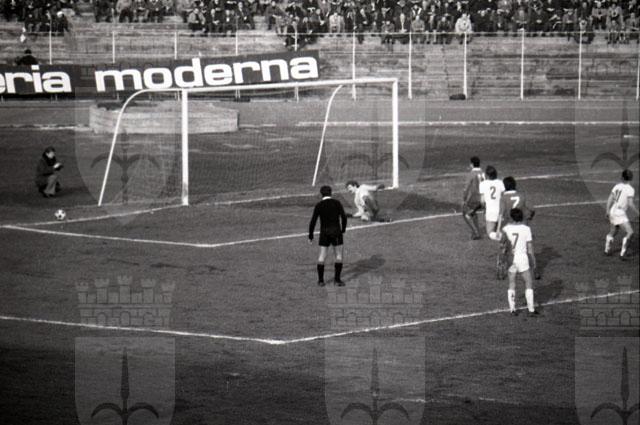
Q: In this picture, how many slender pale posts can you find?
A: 11